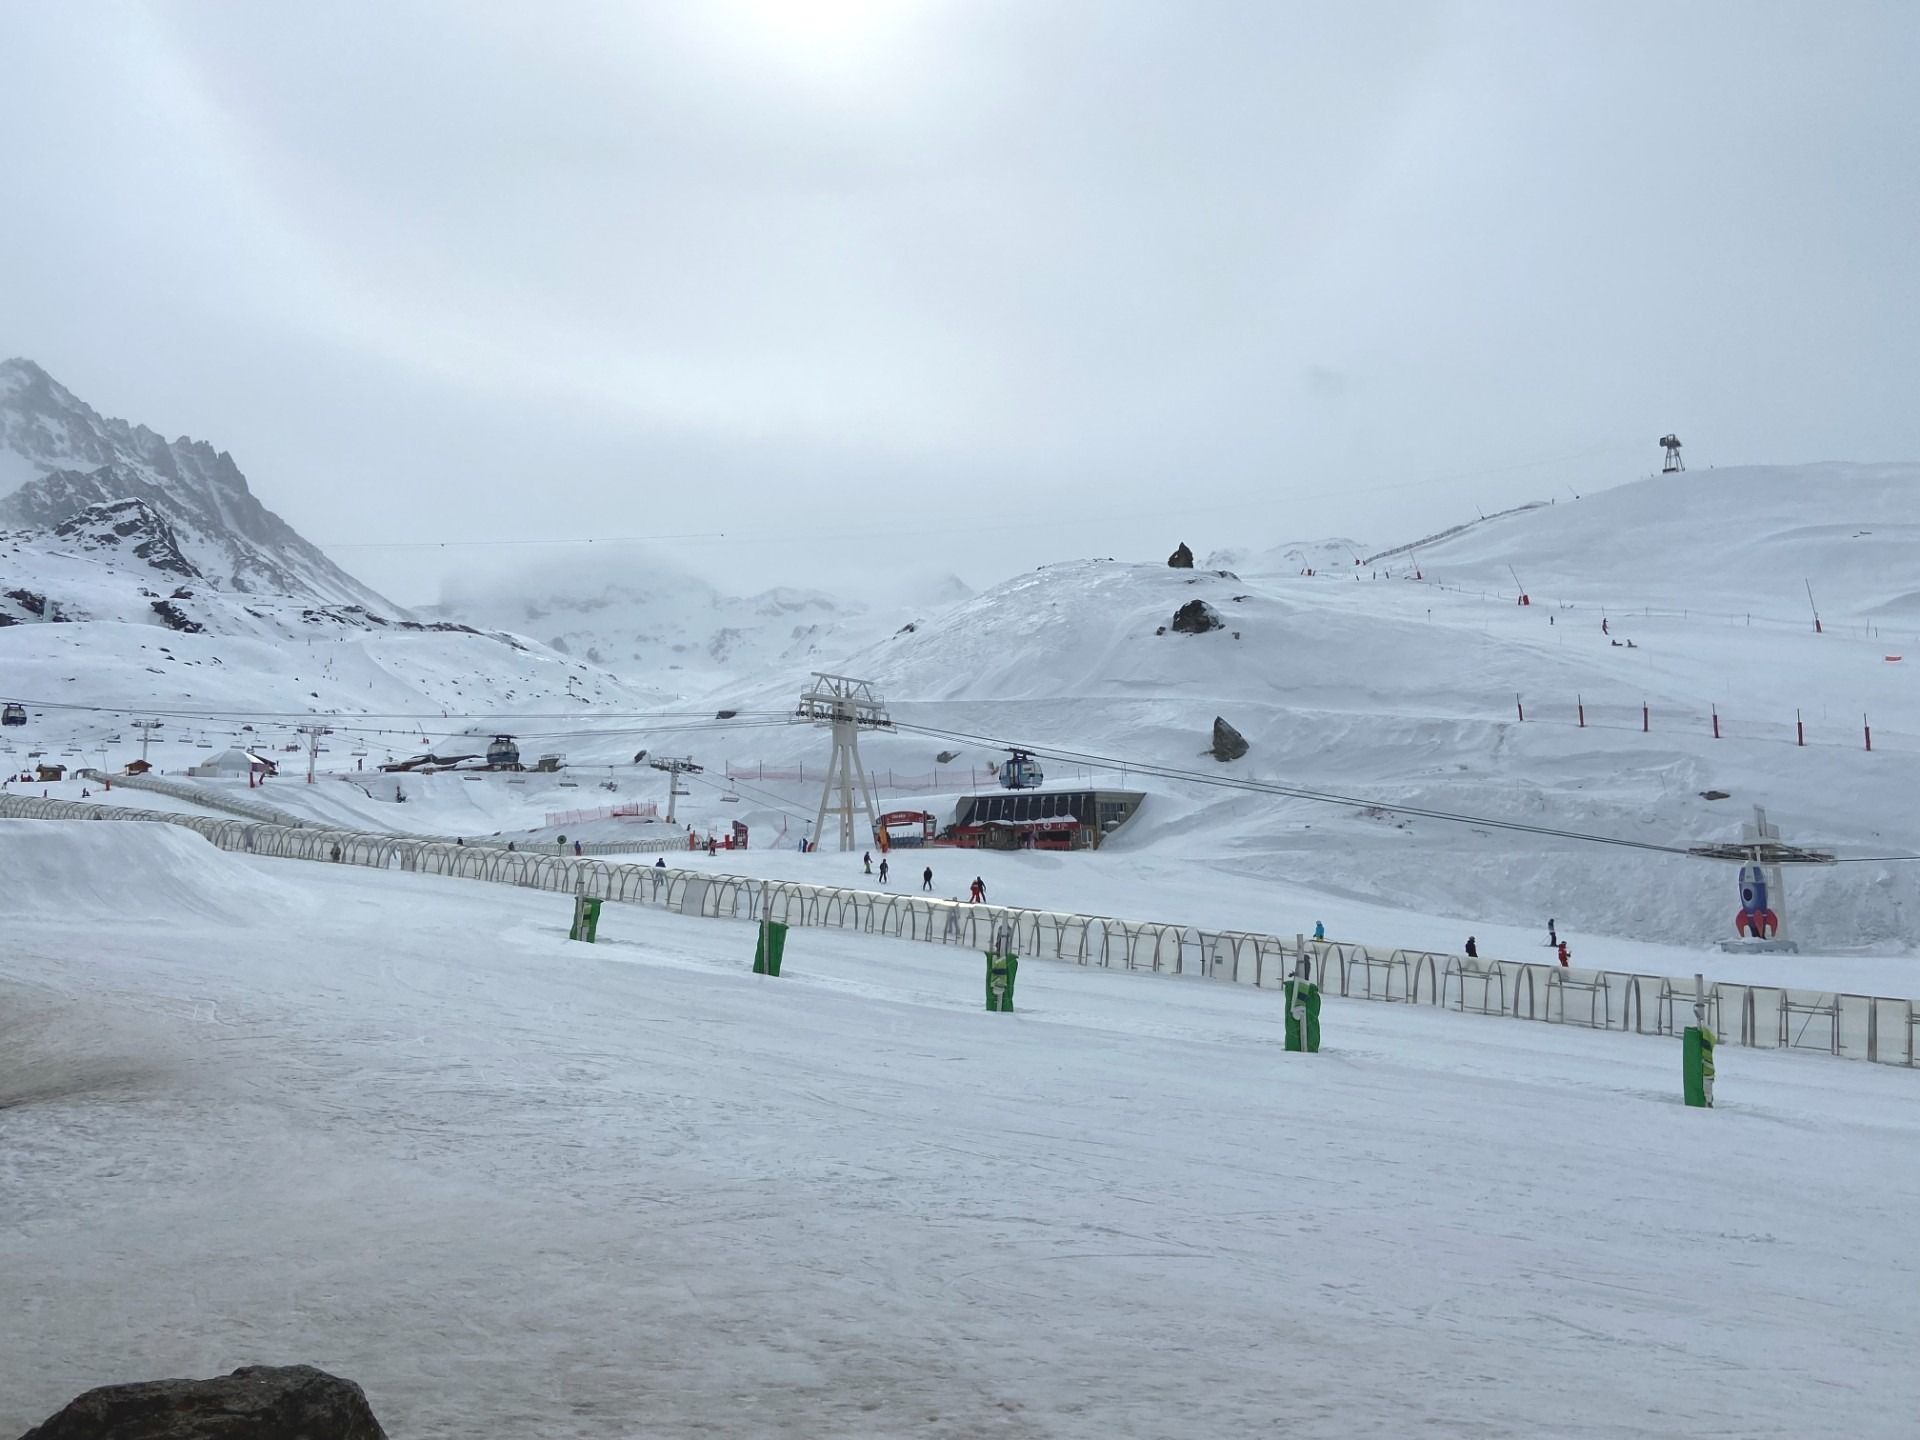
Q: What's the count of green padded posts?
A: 5